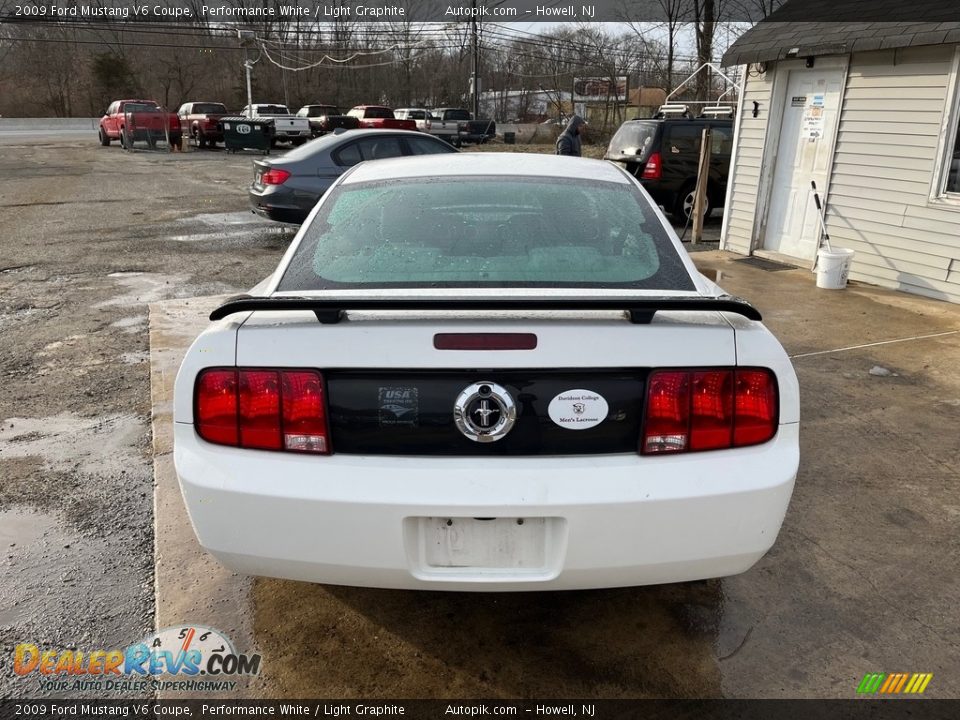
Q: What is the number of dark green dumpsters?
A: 1